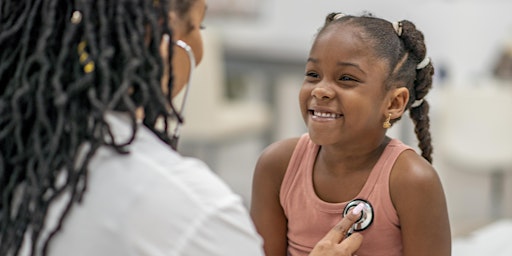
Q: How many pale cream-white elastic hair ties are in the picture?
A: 4